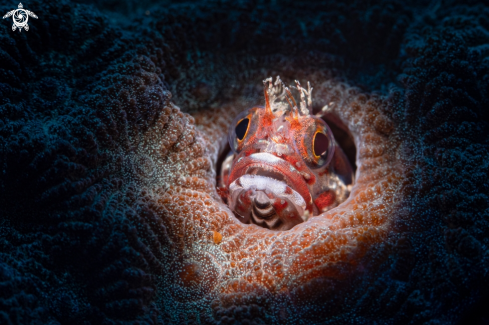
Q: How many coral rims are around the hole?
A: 1